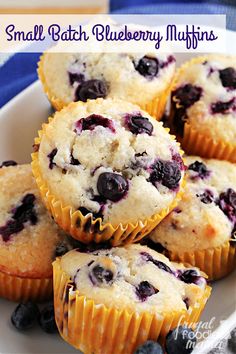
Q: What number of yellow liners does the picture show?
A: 6